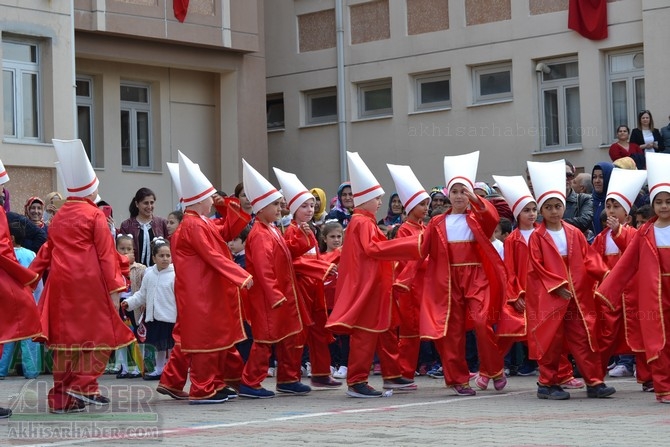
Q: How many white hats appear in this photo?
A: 14